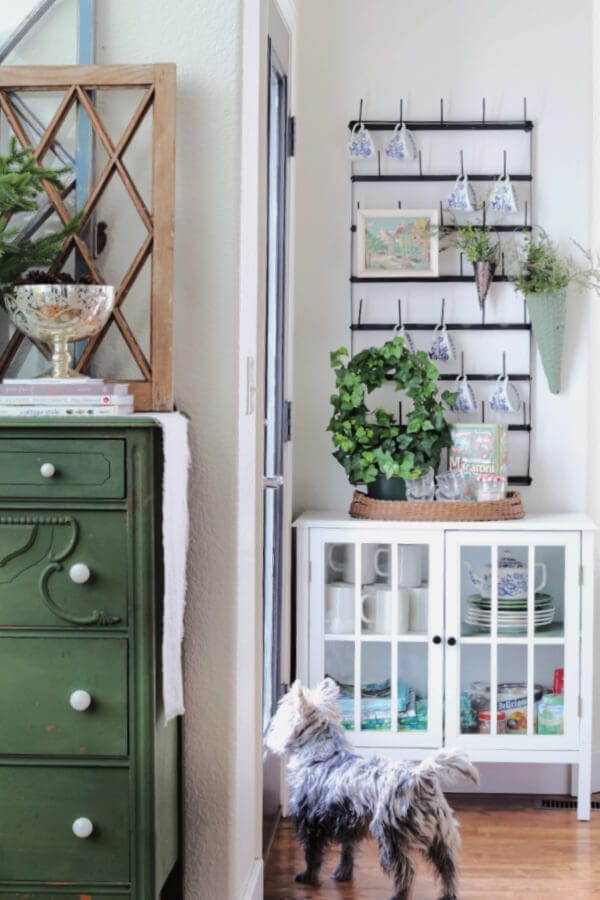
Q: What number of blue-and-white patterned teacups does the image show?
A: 8